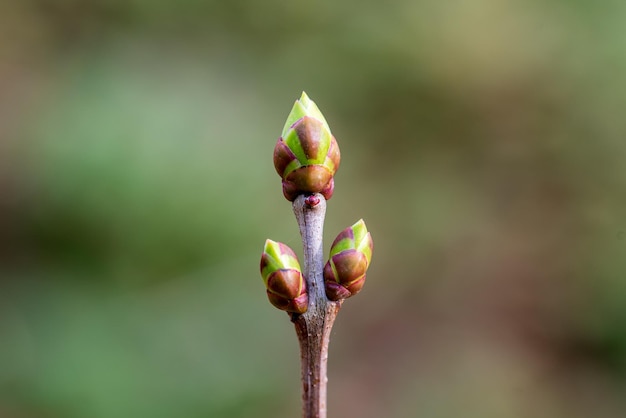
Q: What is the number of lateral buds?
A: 2